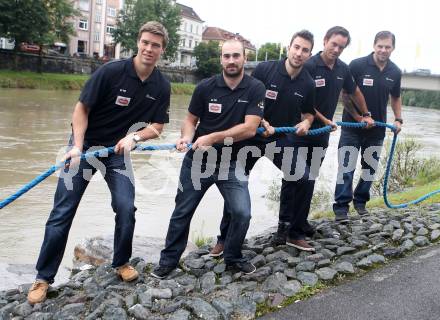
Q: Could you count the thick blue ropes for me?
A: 1